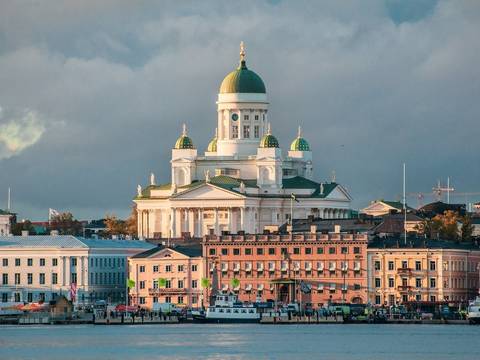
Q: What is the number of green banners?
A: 4